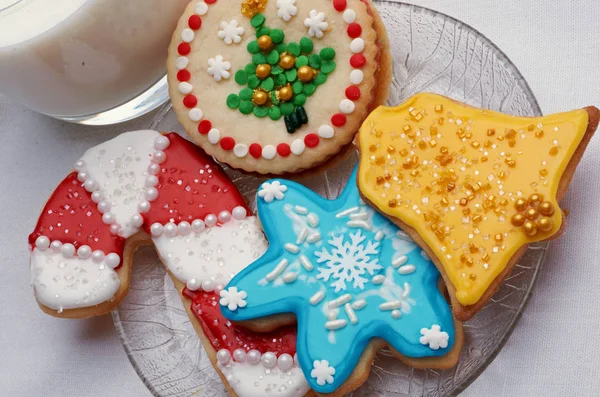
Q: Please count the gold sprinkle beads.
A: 13